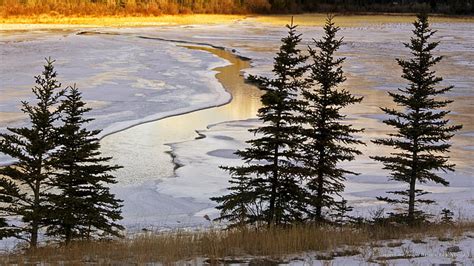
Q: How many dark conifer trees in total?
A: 5